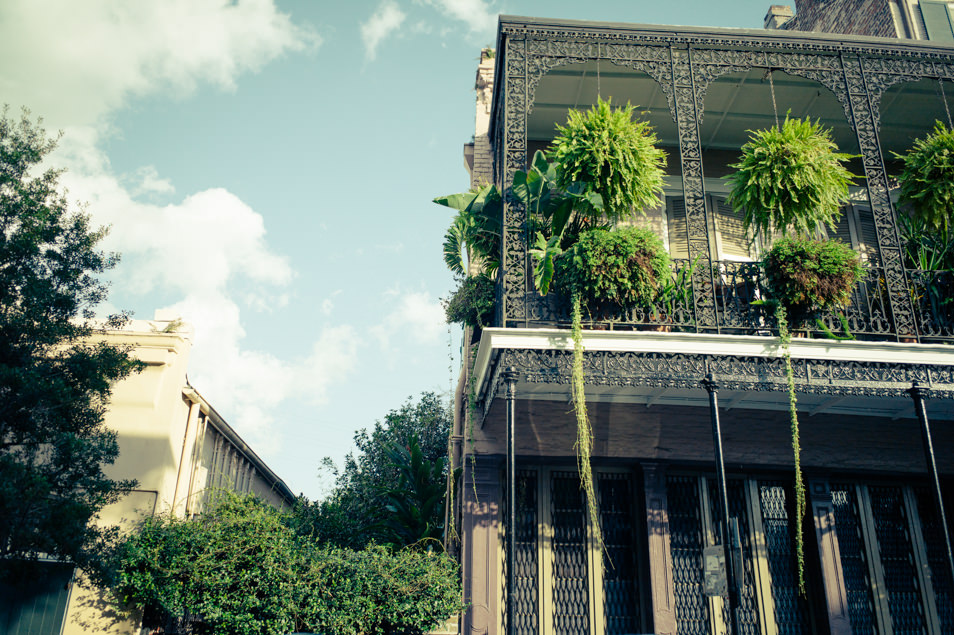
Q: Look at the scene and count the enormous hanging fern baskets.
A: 3